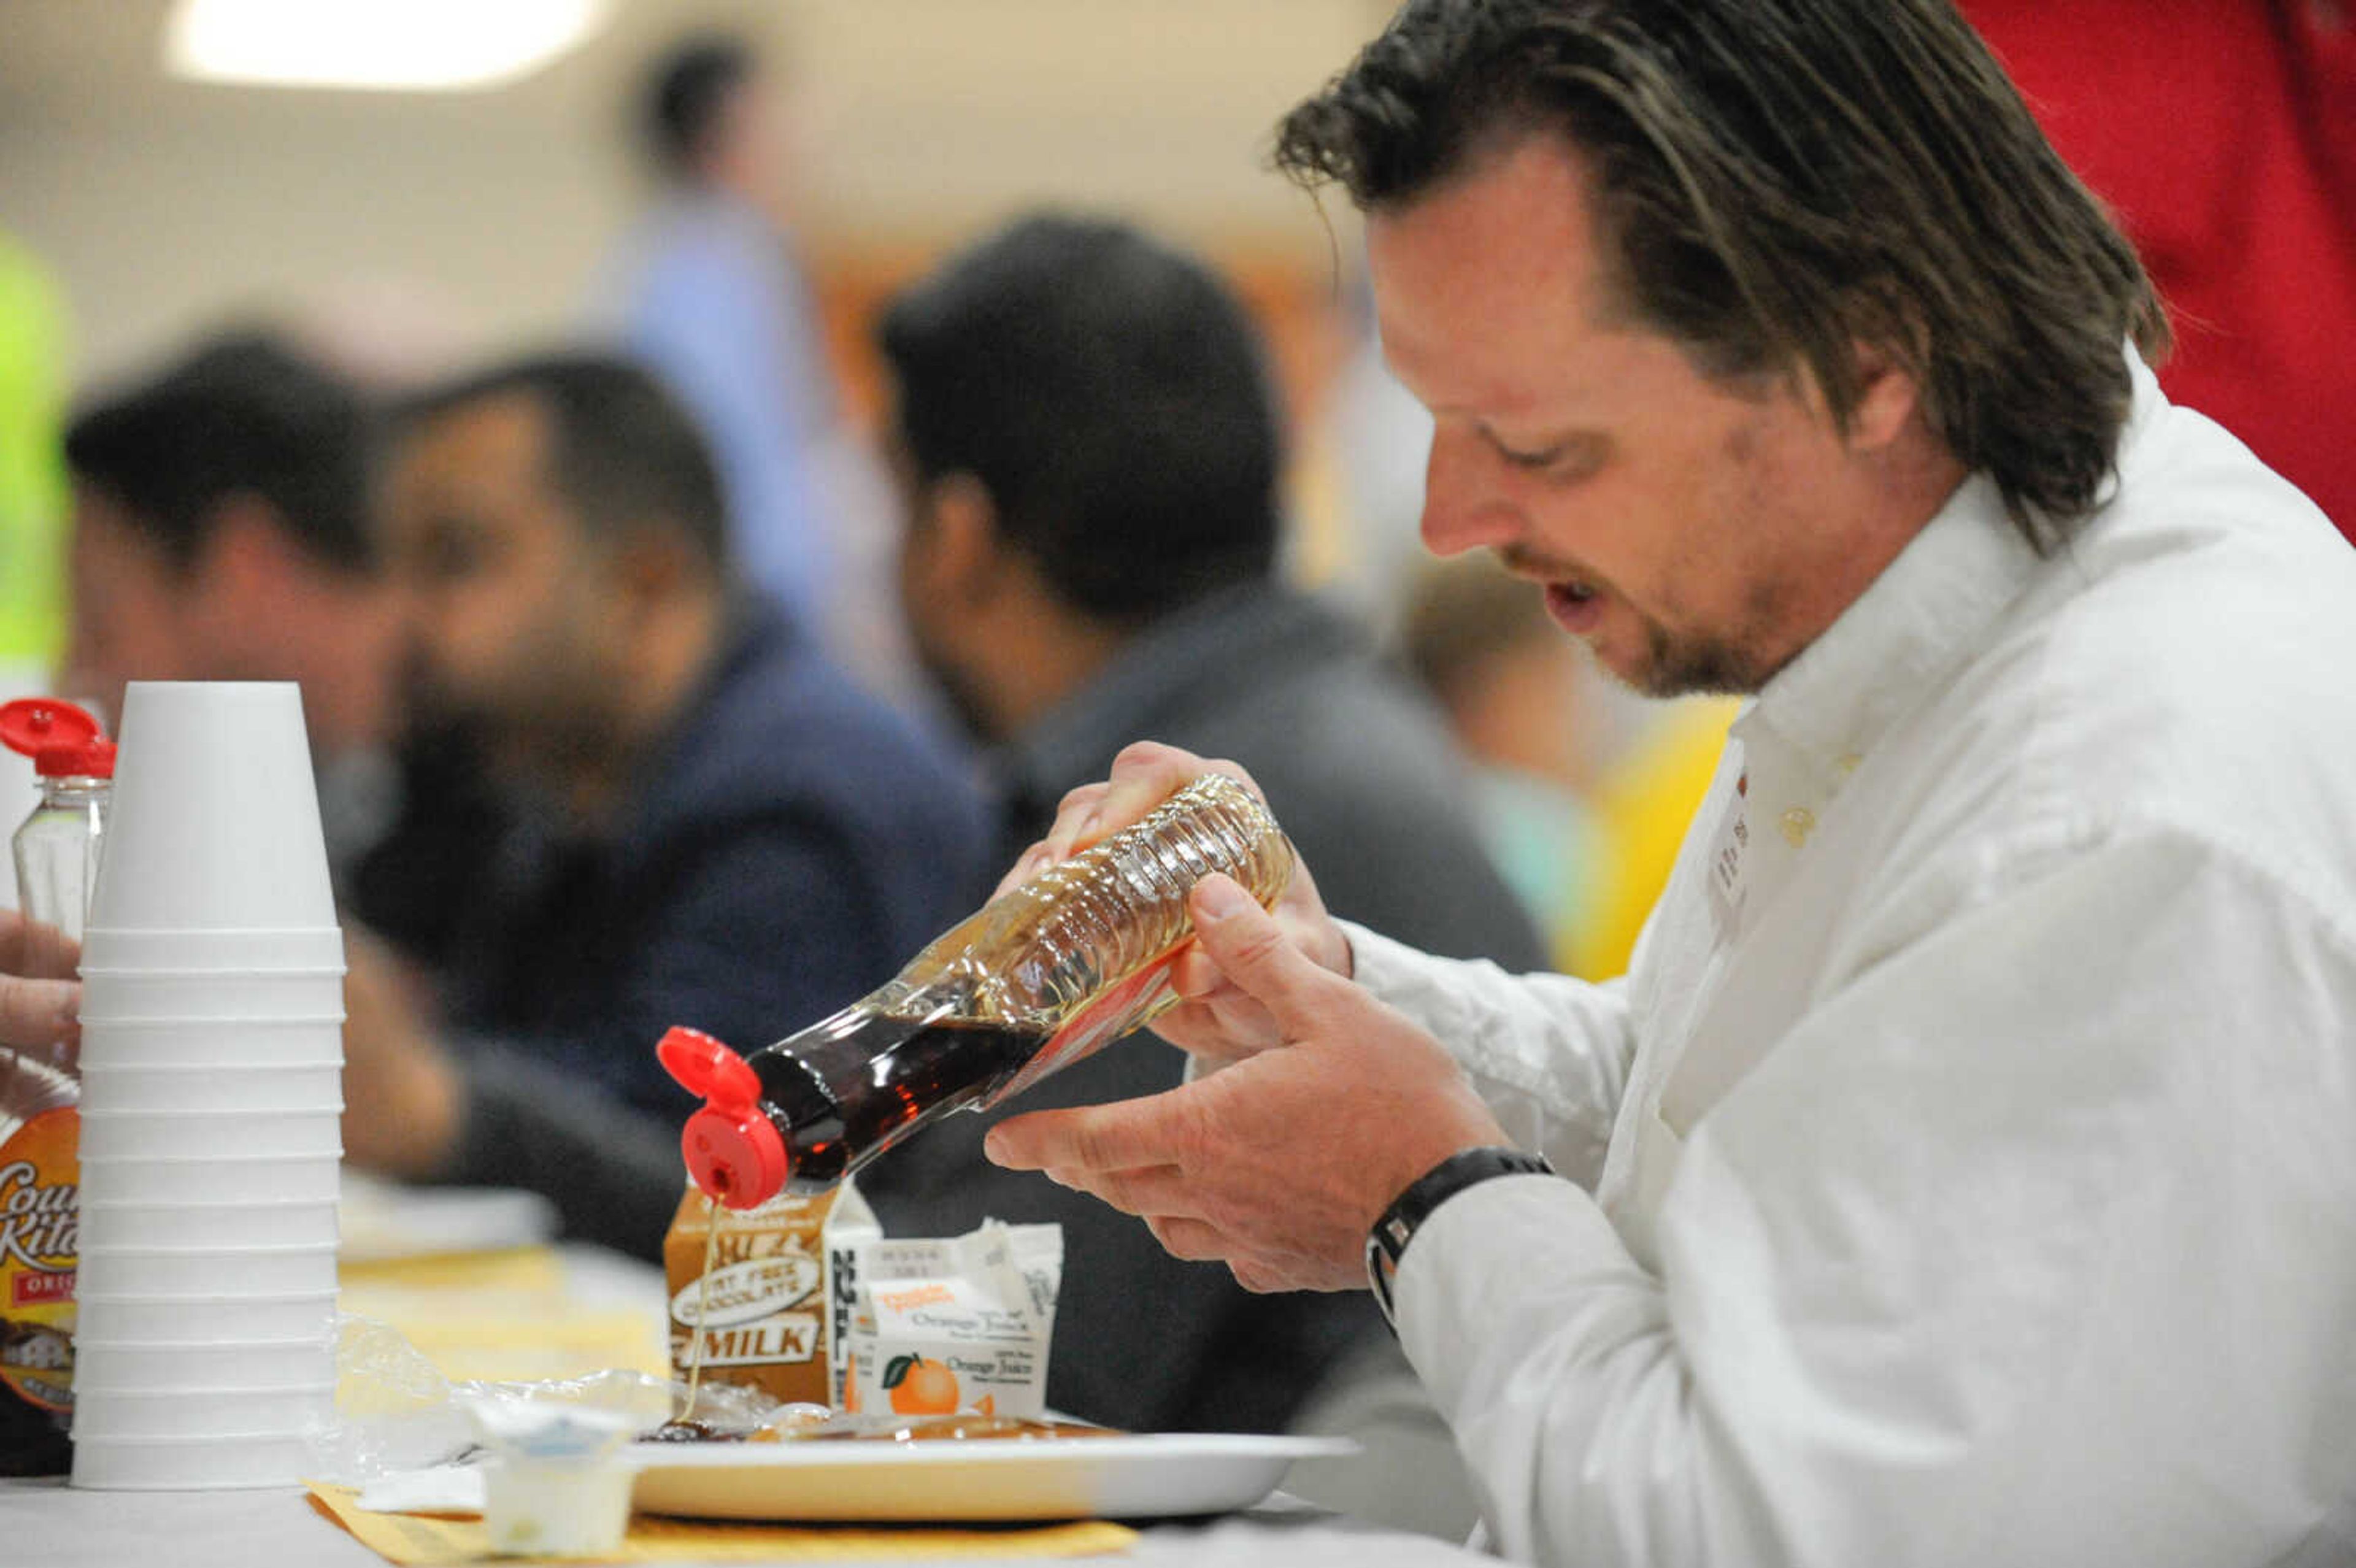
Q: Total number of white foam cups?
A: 12